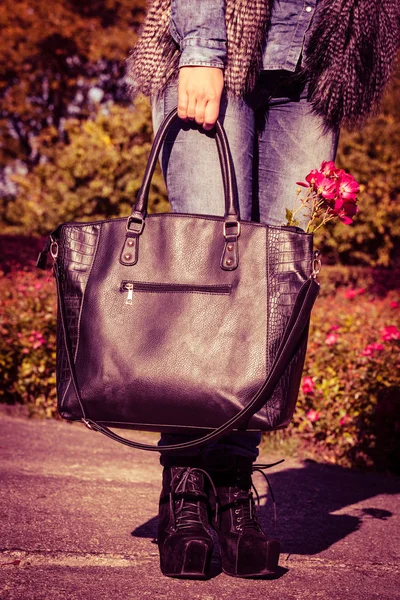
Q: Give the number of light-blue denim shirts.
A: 1